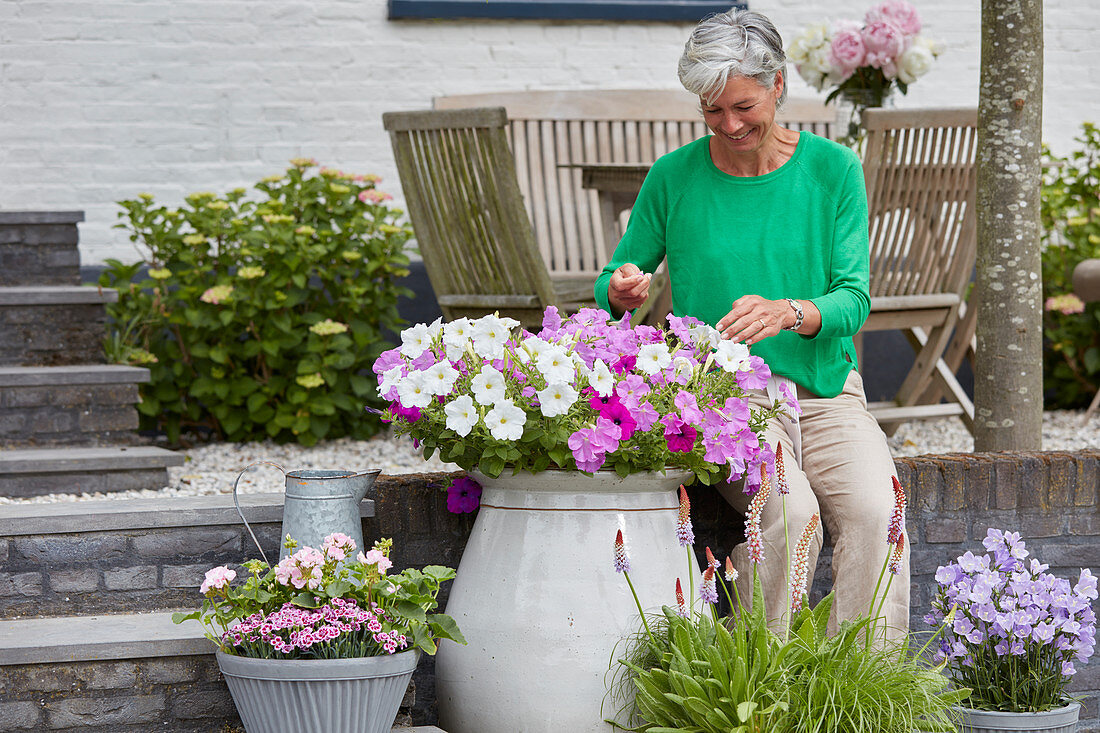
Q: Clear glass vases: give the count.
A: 1